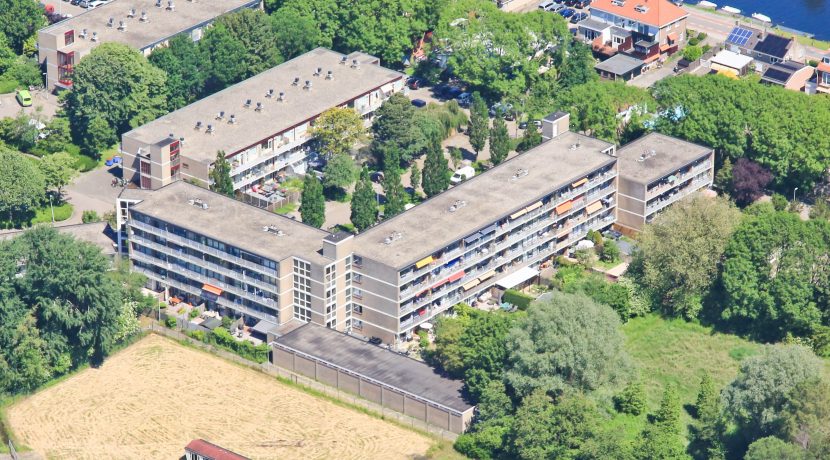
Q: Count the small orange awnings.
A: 2